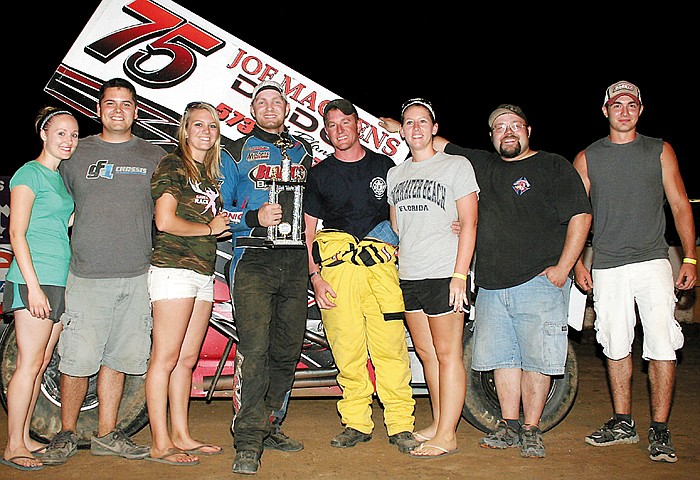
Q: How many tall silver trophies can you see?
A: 1